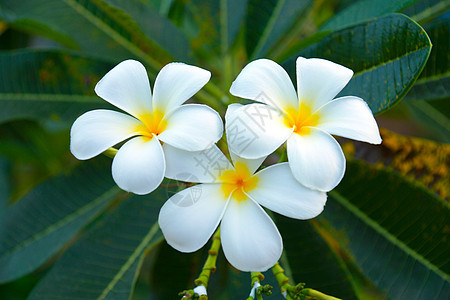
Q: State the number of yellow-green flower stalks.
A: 3